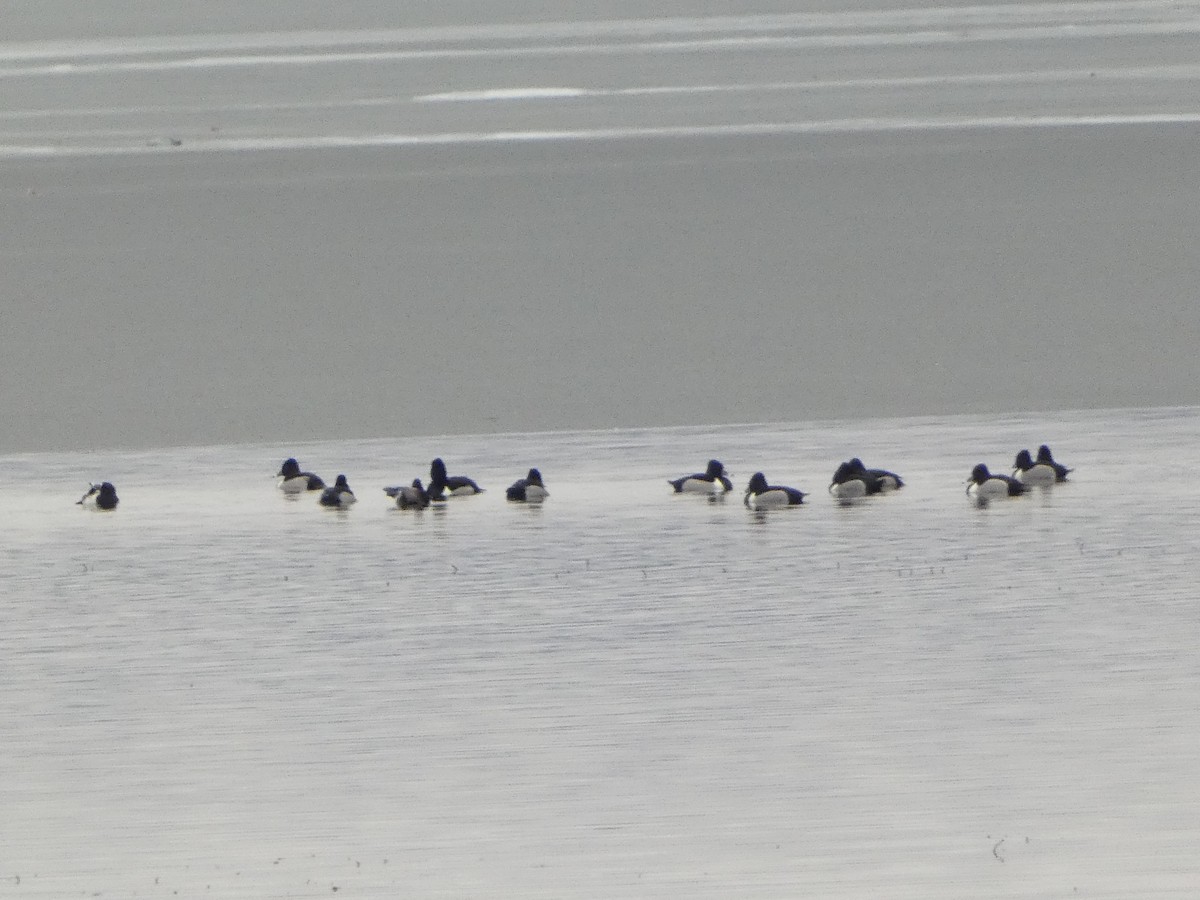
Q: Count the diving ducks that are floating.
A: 13